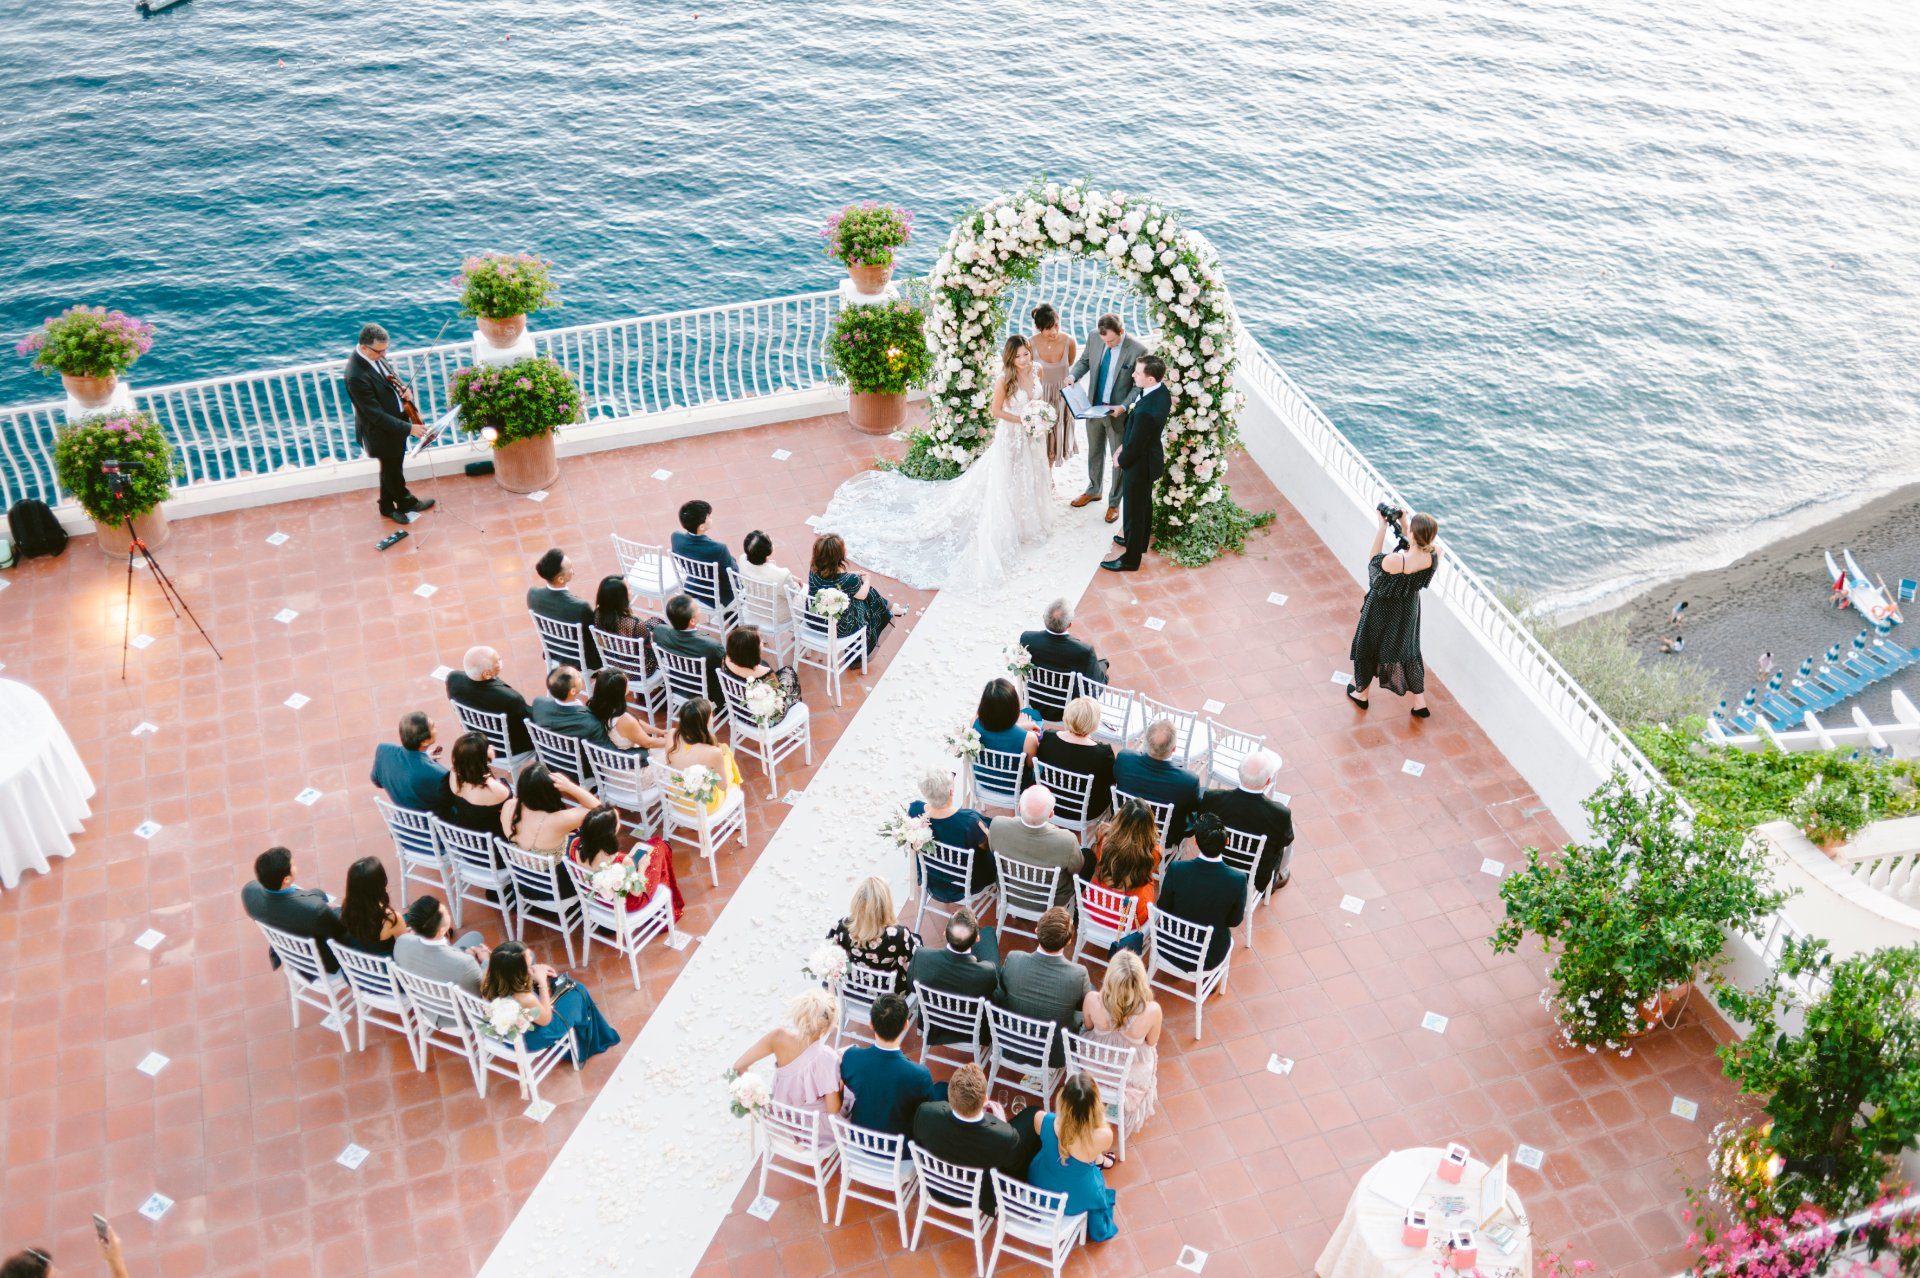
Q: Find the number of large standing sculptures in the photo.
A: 0